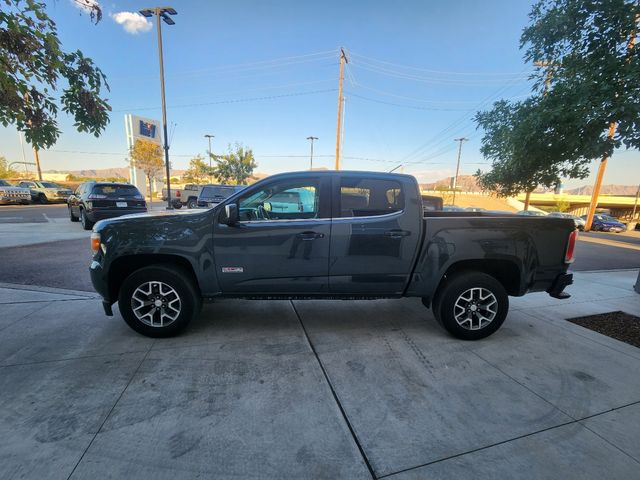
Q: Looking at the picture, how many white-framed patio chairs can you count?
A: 0